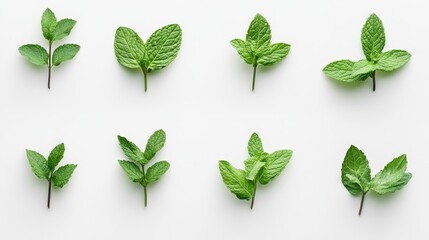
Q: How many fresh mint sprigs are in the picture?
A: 8